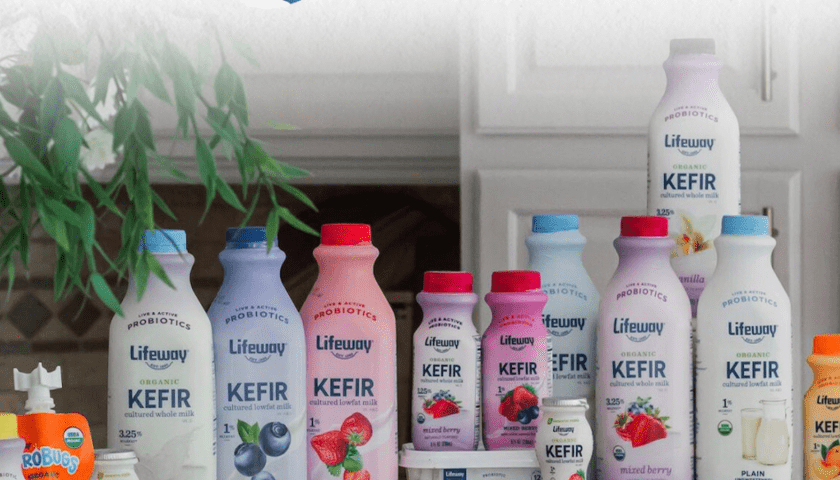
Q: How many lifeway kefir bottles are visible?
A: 11